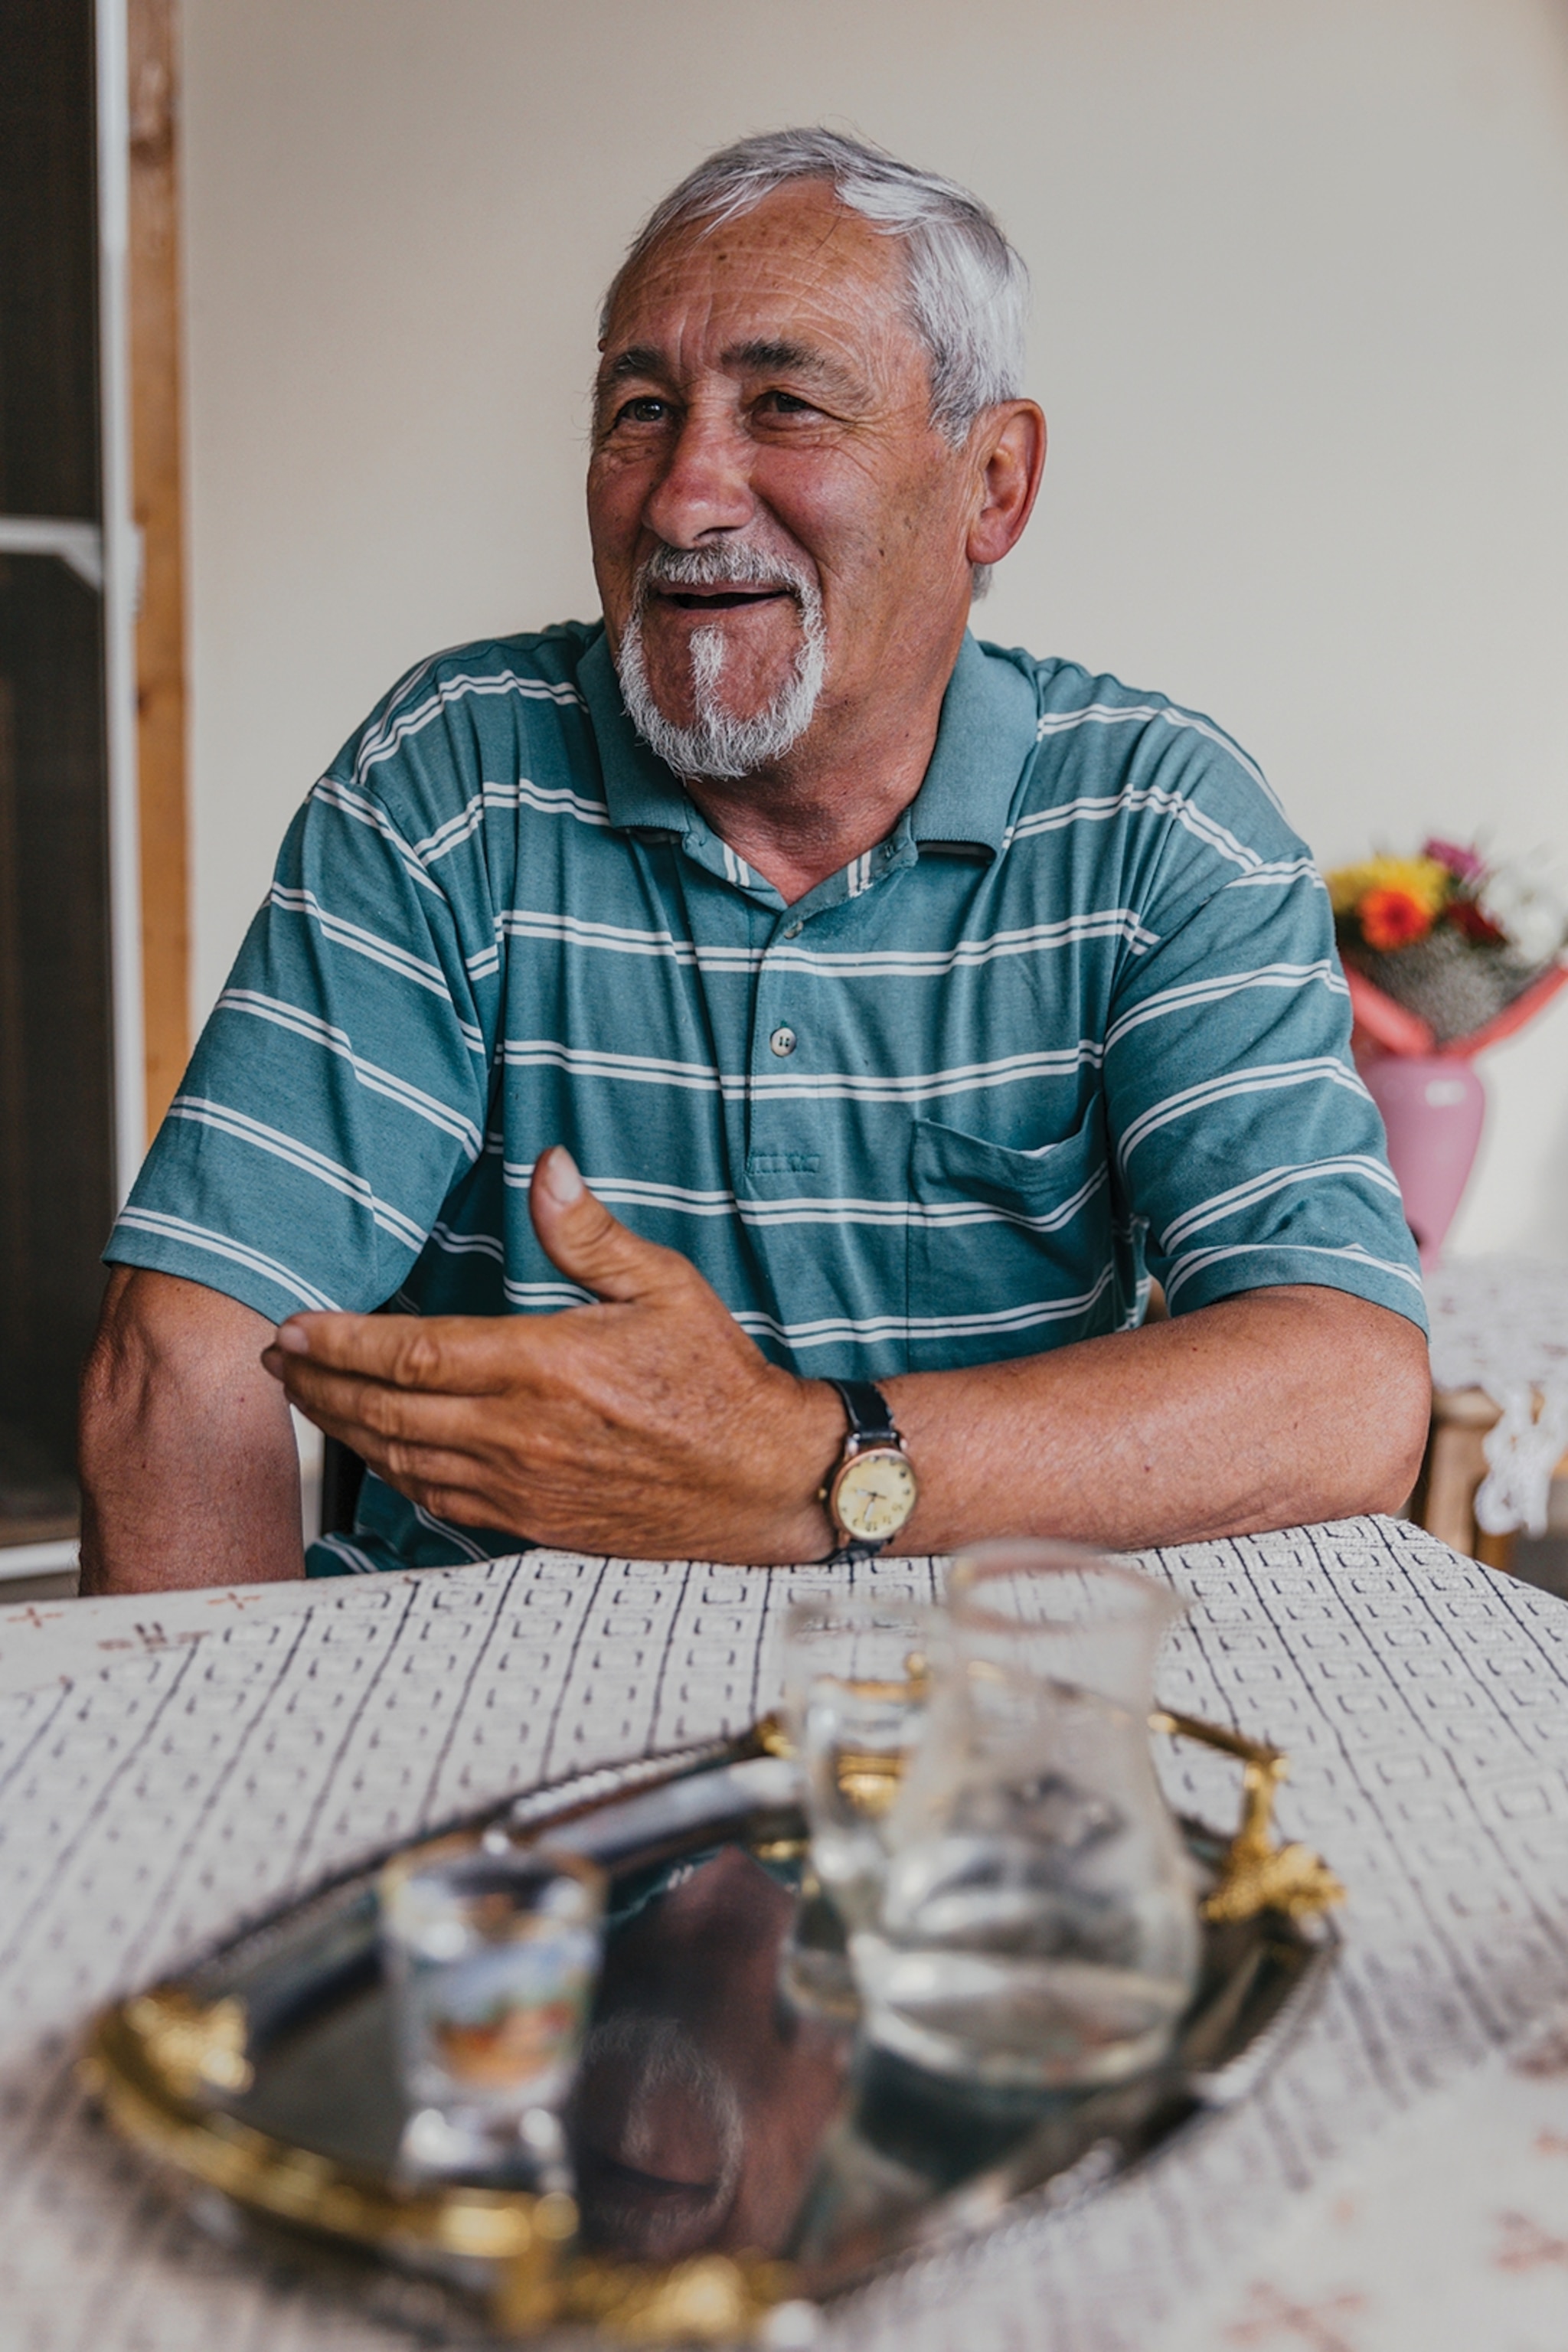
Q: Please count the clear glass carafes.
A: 1